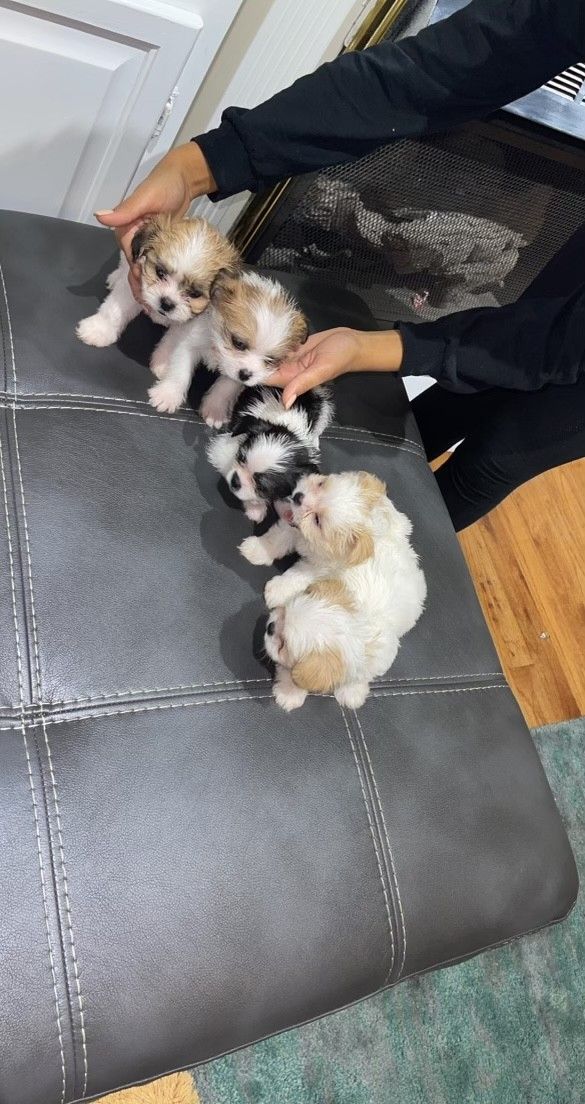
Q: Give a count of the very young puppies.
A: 5